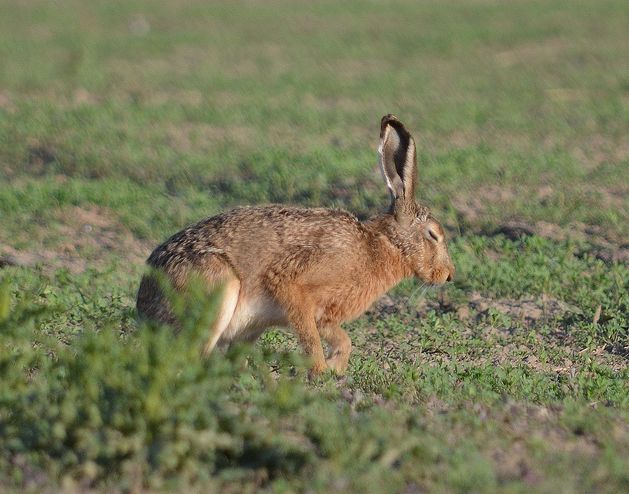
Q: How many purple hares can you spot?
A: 0